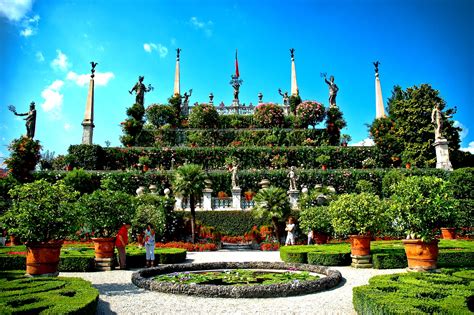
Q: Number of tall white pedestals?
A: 4